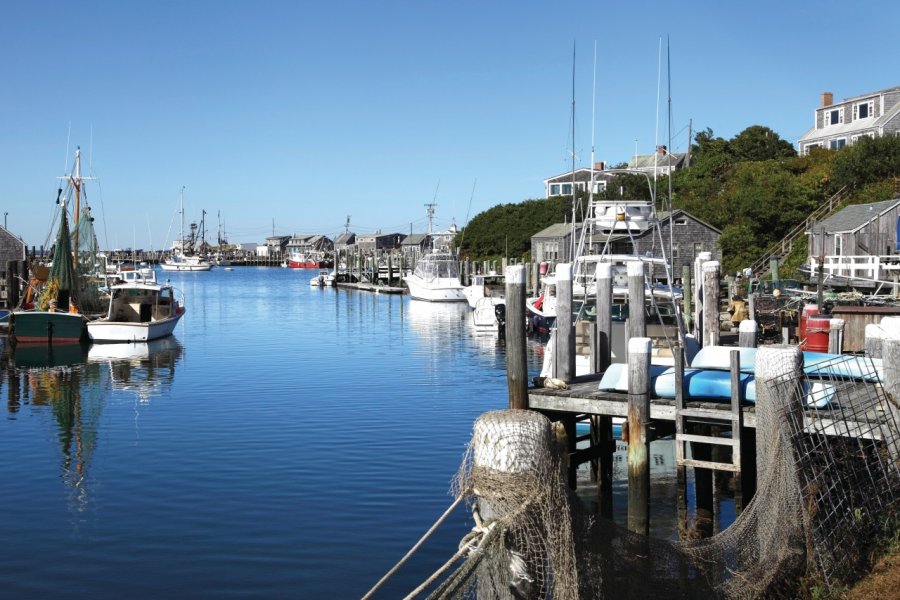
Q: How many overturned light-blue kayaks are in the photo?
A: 2